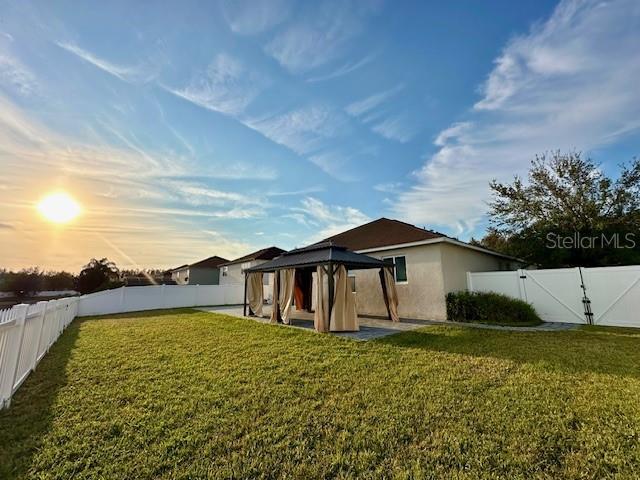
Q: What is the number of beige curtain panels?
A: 6